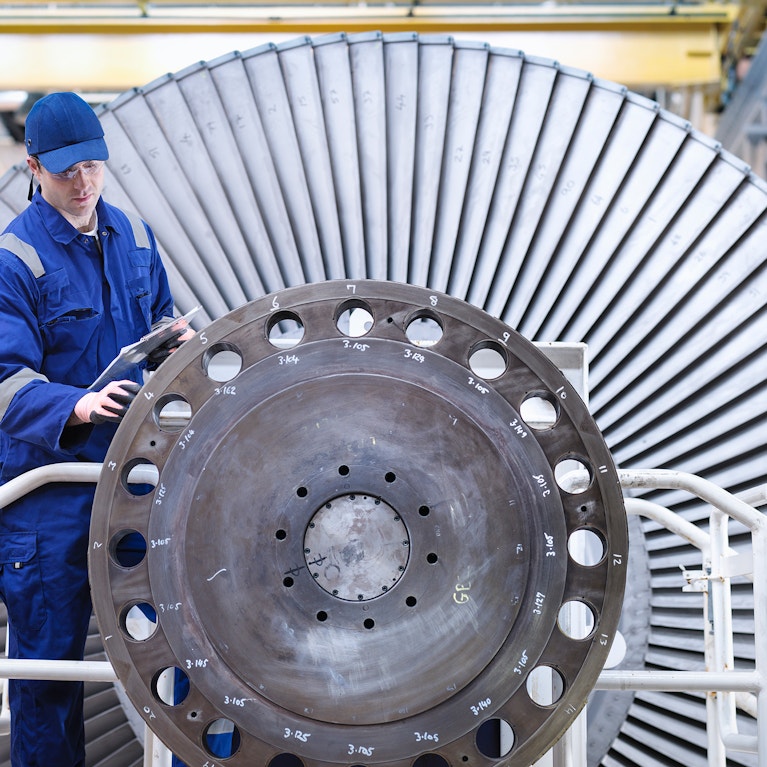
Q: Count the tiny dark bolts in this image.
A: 12